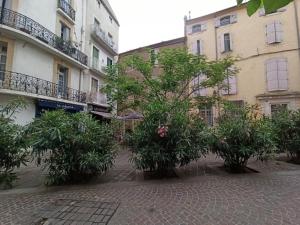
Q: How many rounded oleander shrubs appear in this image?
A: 5